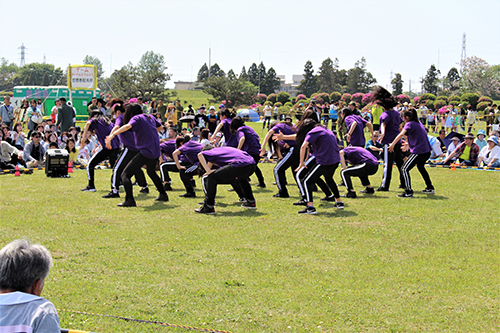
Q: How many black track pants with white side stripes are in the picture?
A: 11